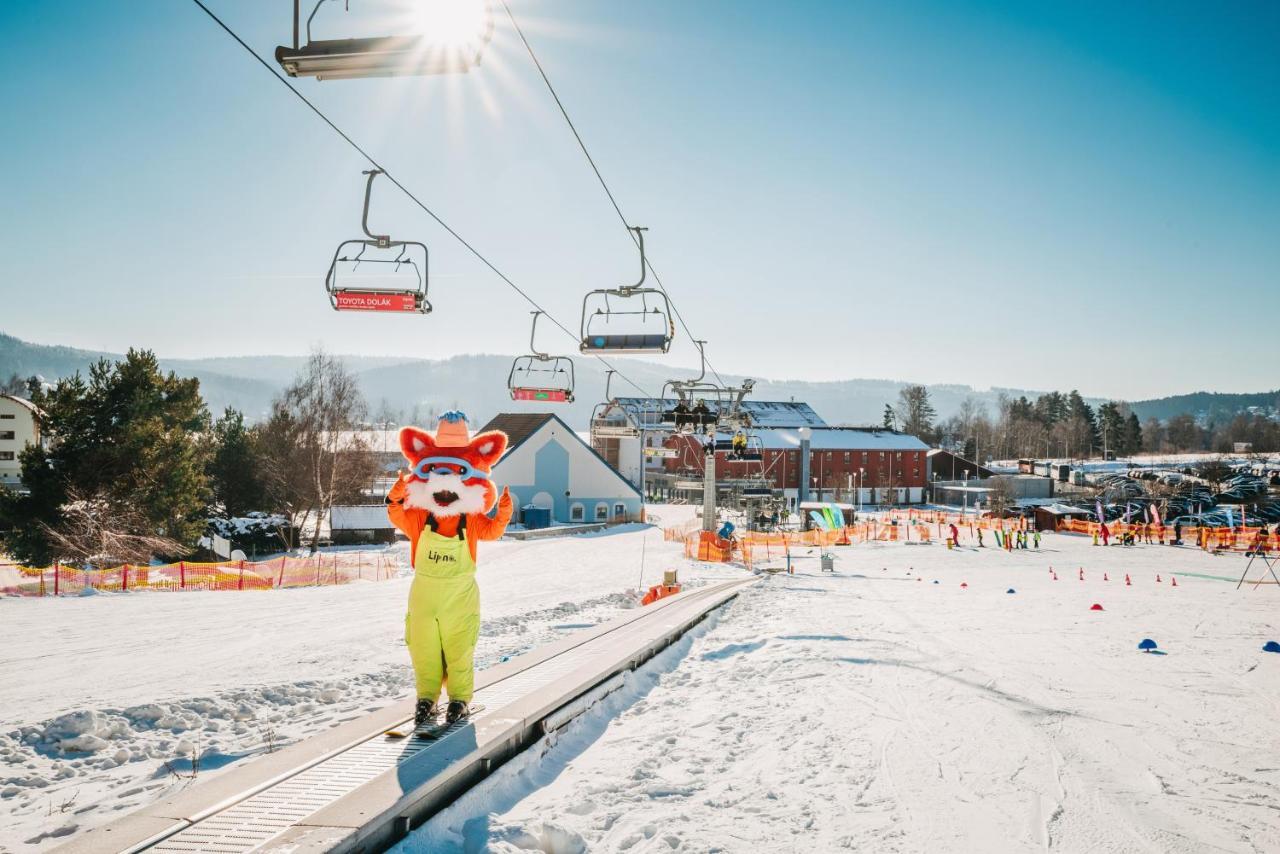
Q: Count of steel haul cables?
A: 2